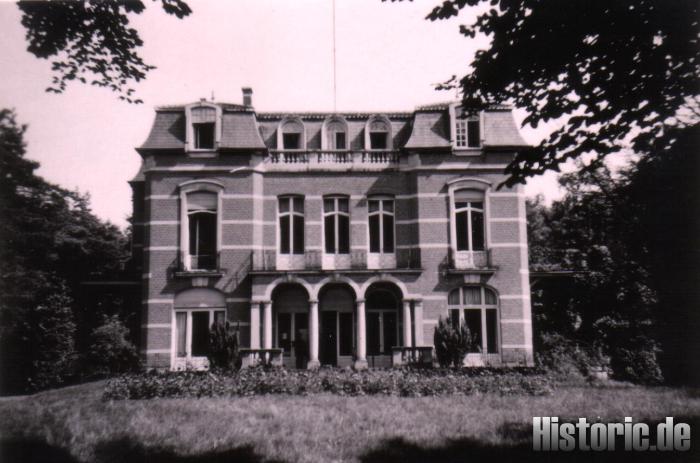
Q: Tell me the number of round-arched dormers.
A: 3